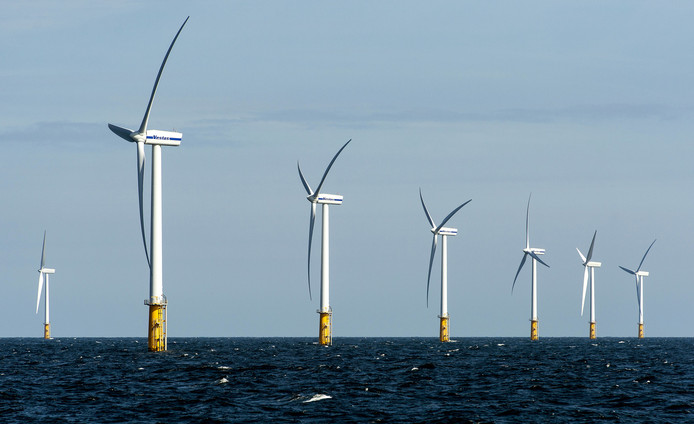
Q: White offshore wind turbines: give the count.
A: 7